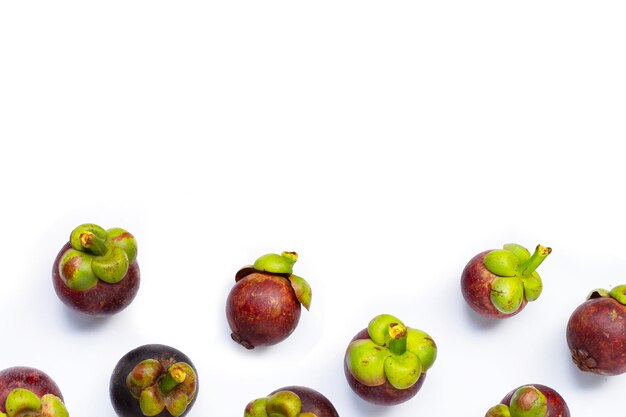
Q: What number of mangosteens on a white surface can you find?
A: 9